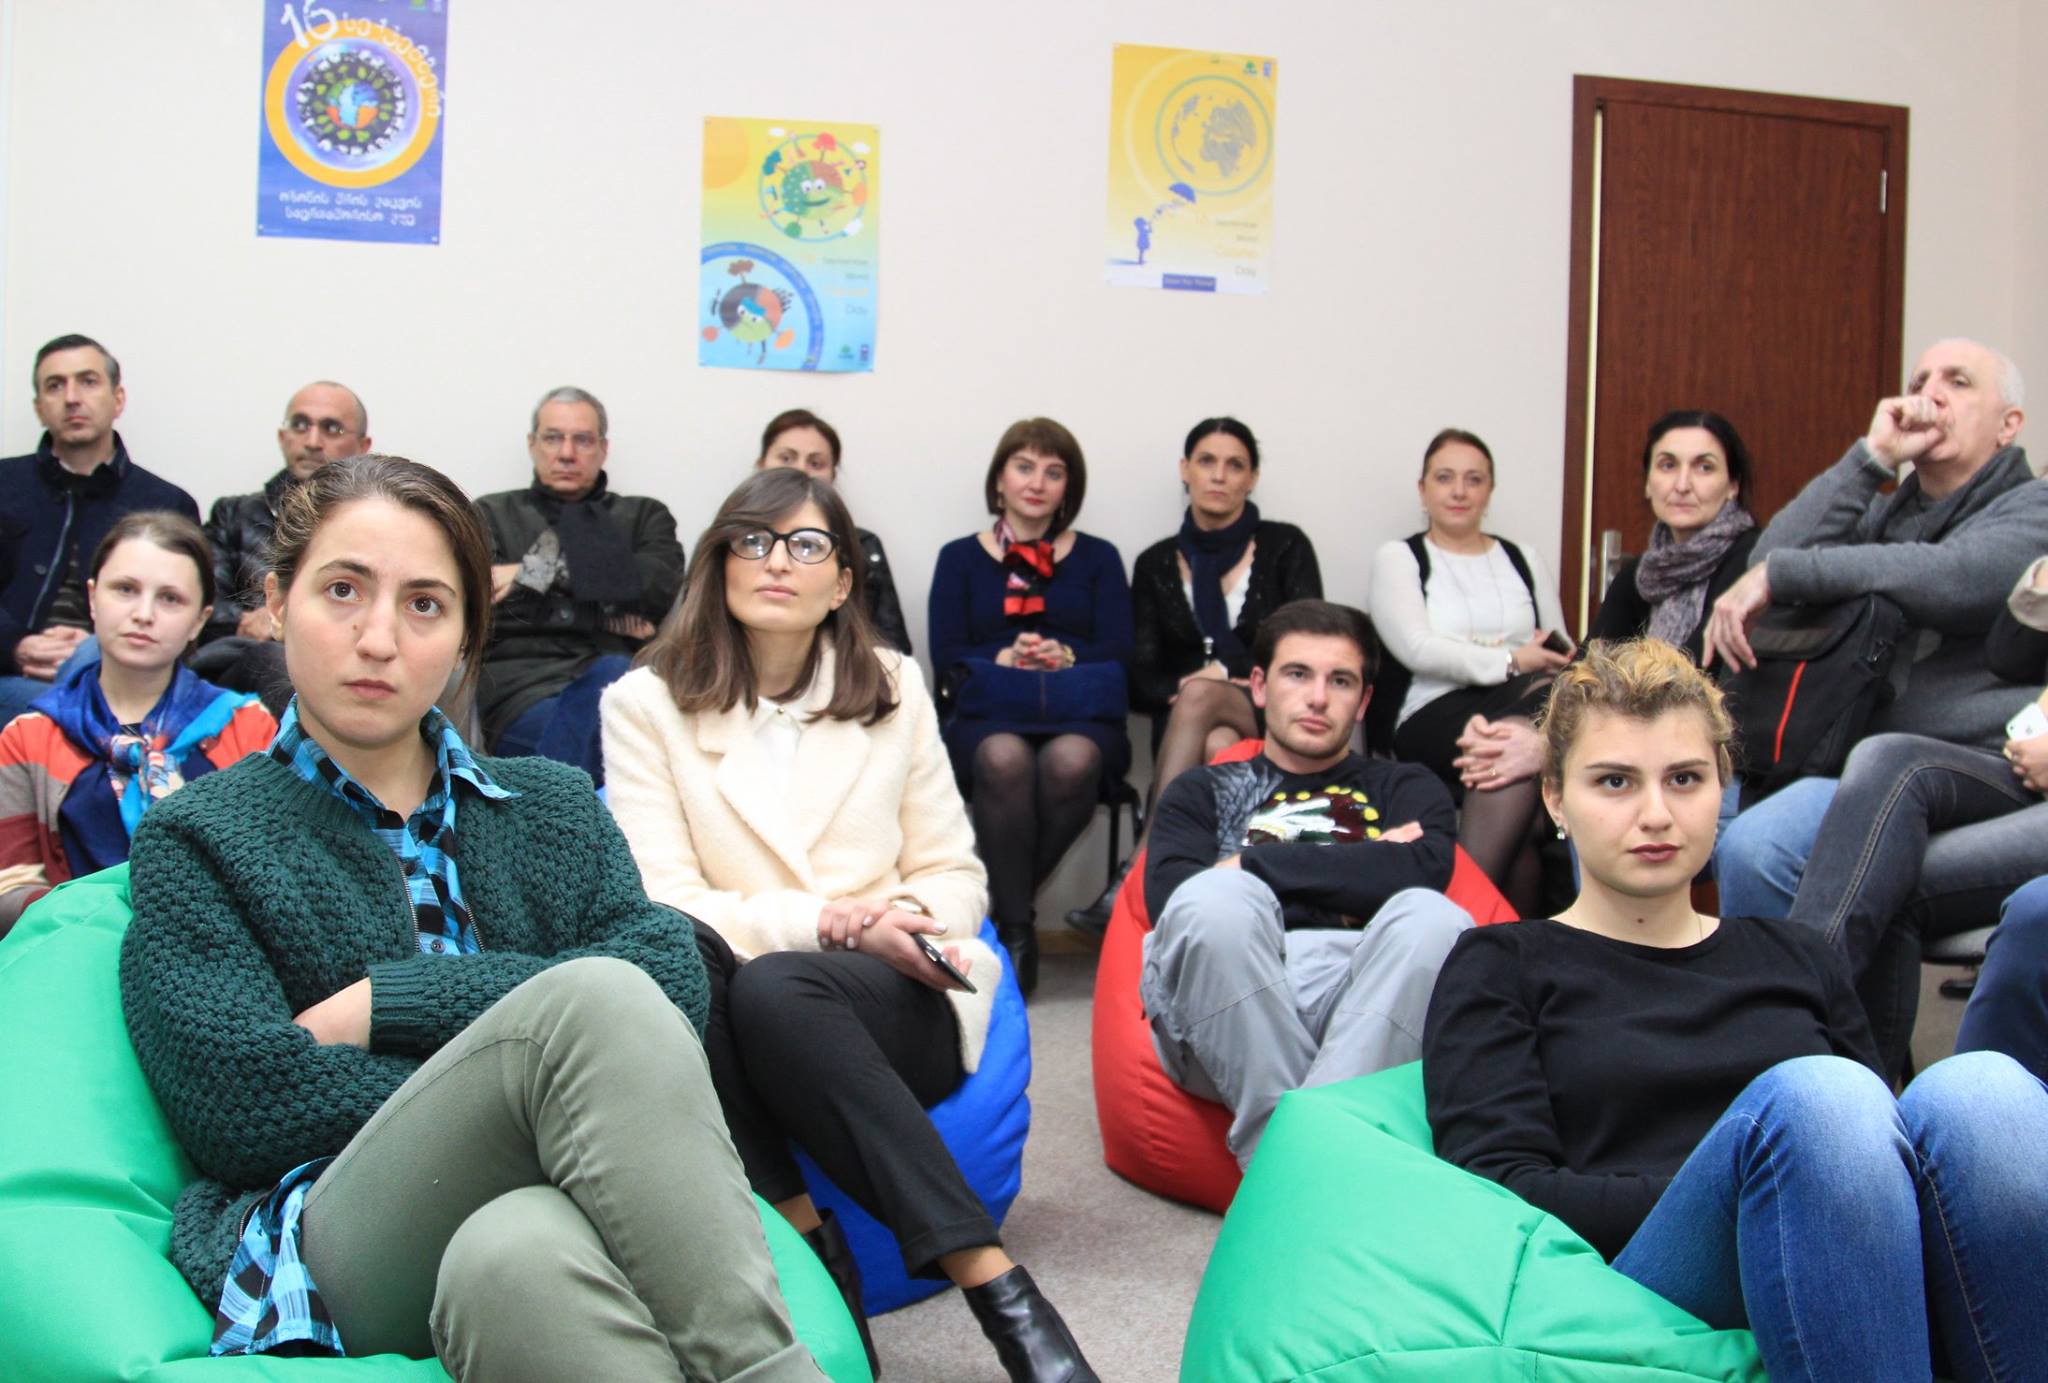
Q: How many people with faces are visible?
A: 14